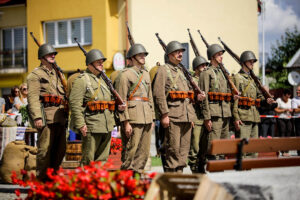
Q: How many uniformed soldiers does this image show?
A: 7